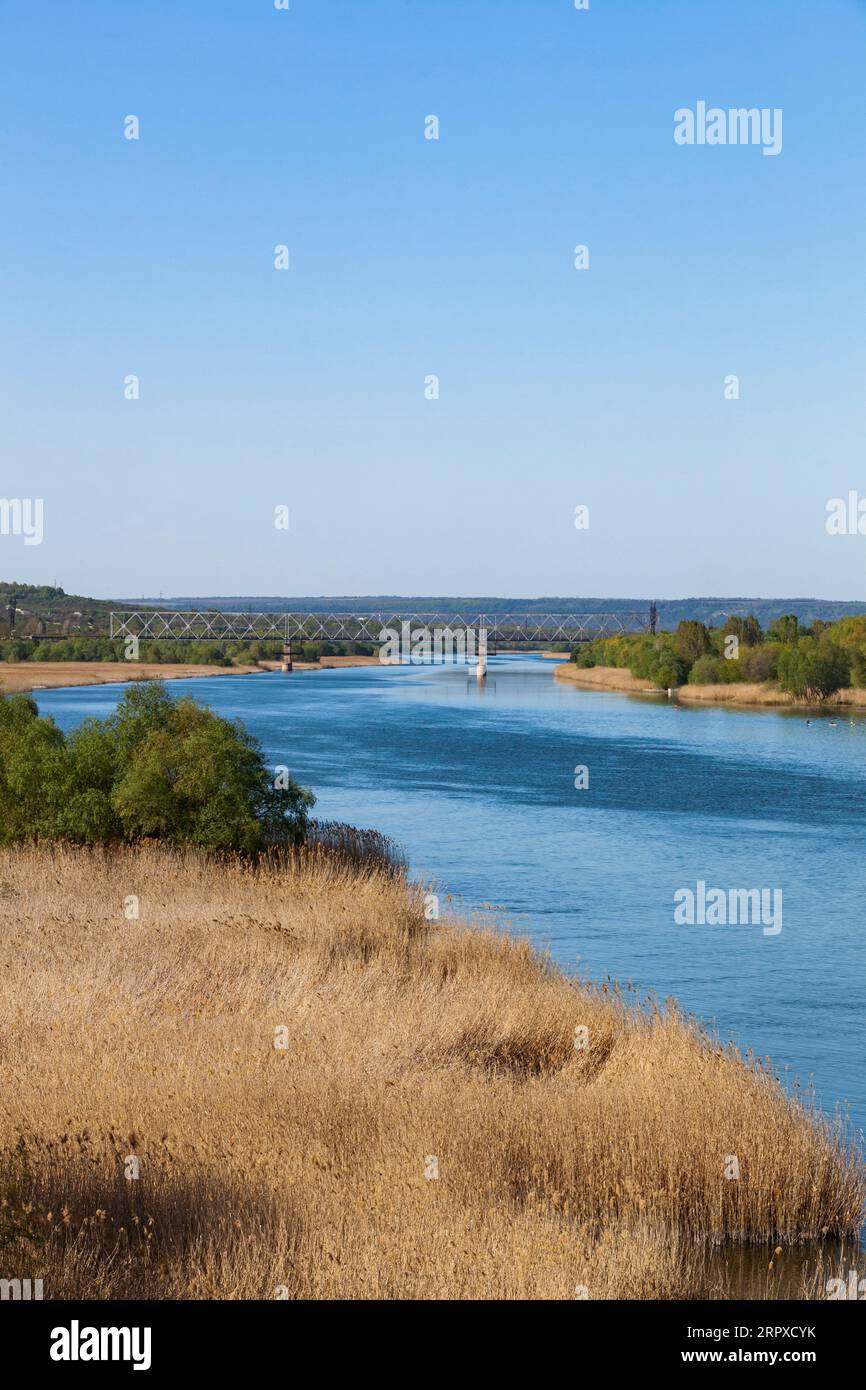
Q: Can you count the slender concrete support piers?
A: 2